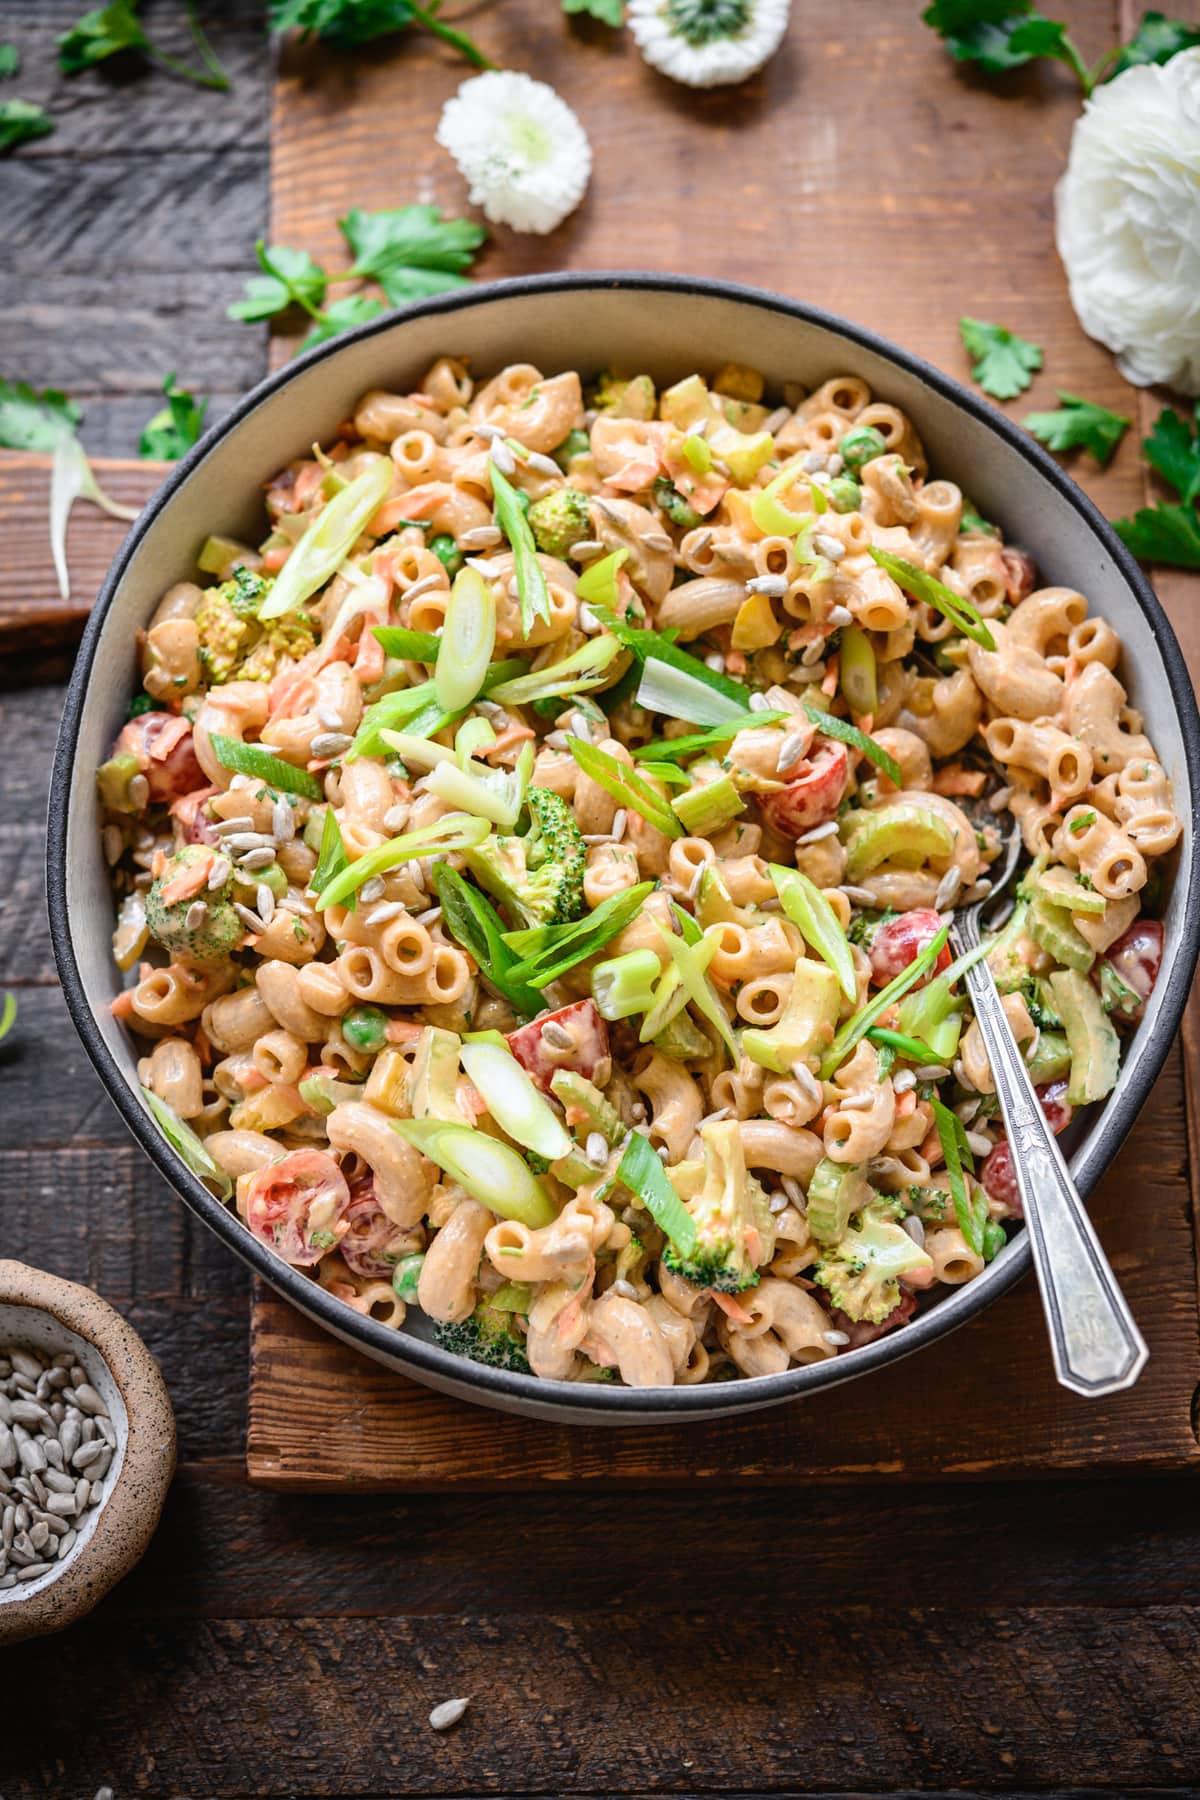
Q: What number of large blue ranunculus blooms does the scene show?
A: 0